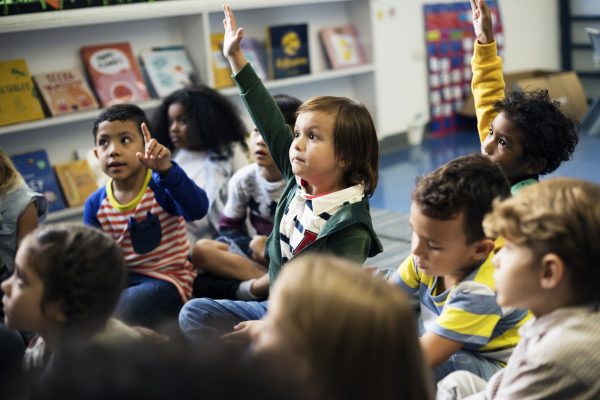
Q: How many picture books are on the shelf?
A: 10